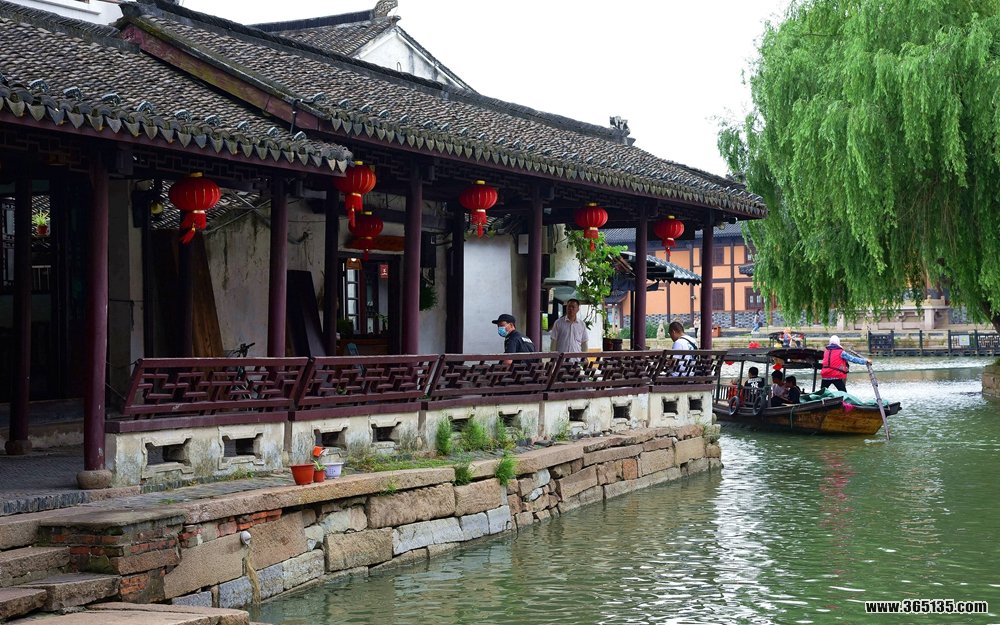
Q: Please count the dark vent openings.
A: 10